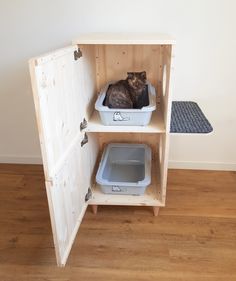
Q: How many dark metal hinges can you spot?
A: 4